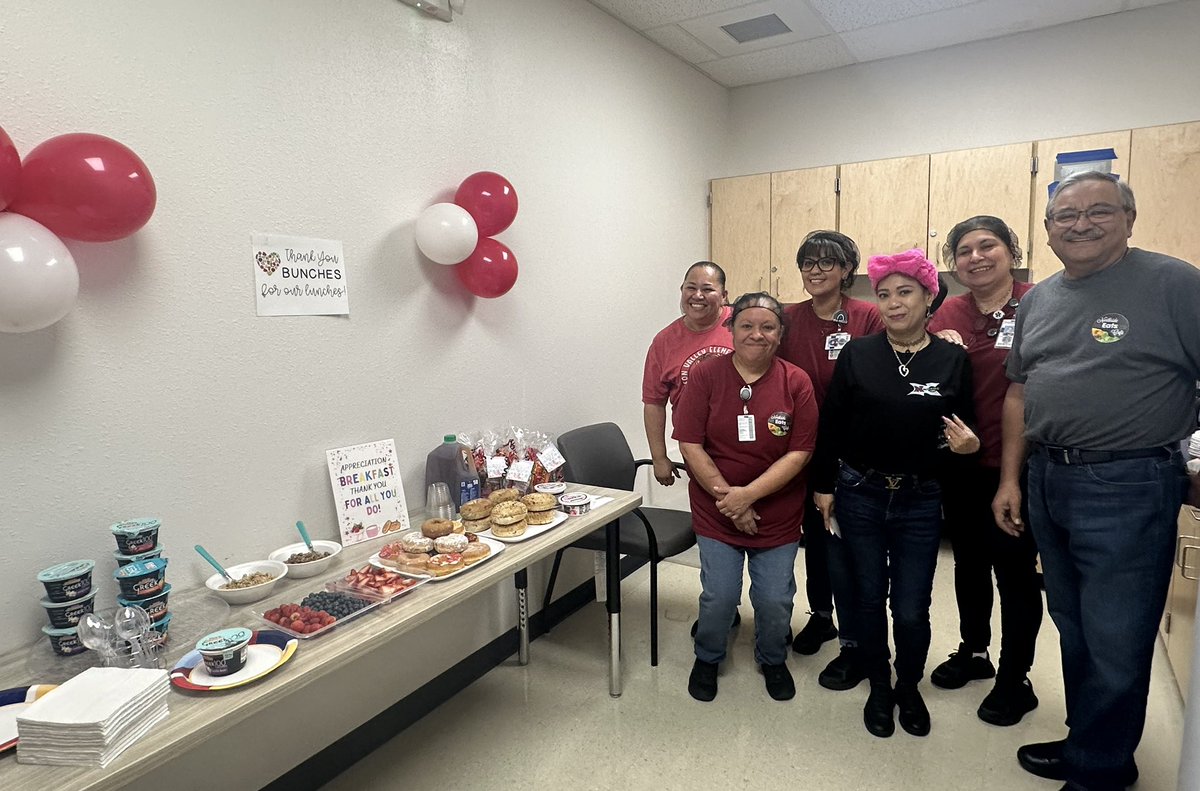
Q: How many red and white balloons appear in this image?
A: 6